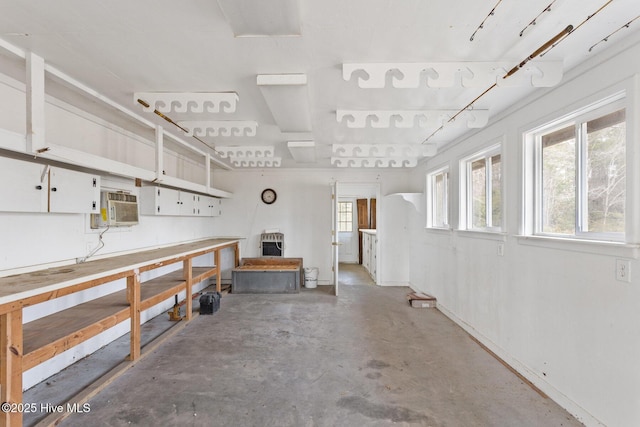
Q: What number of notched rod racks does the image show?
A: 8